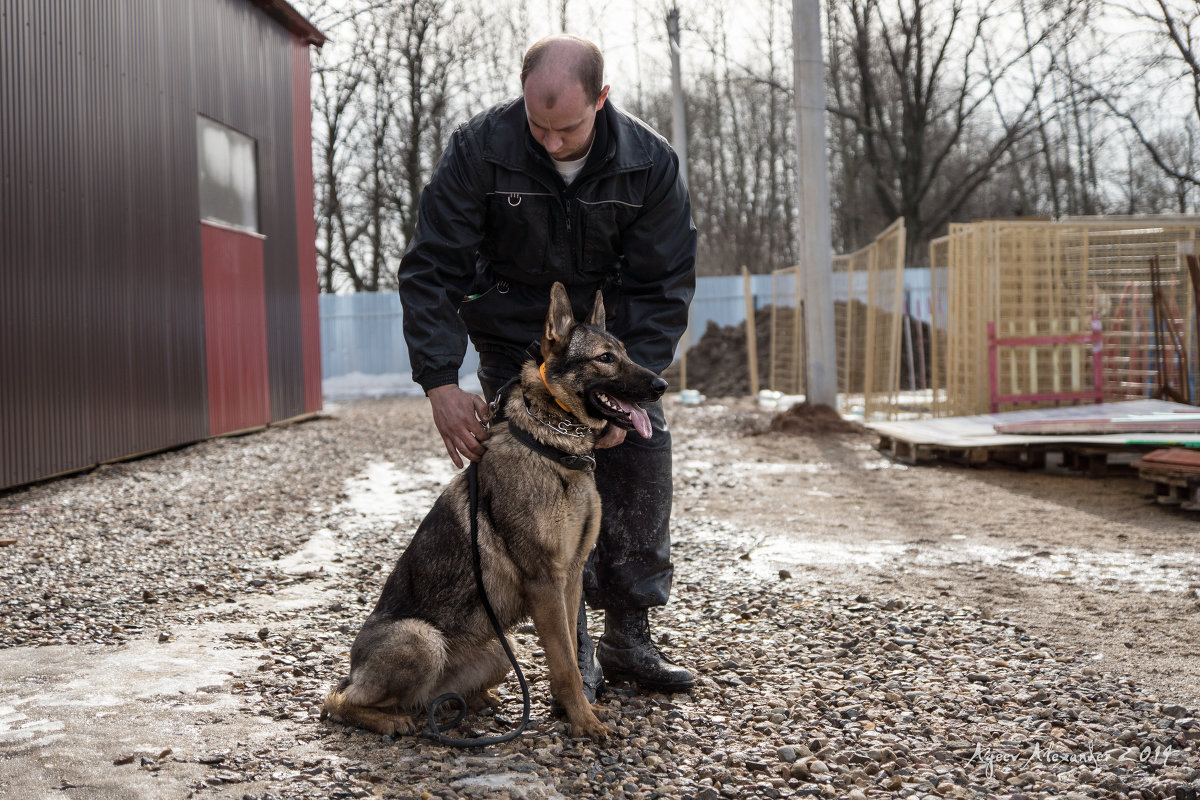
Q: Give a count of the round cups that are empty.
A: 0